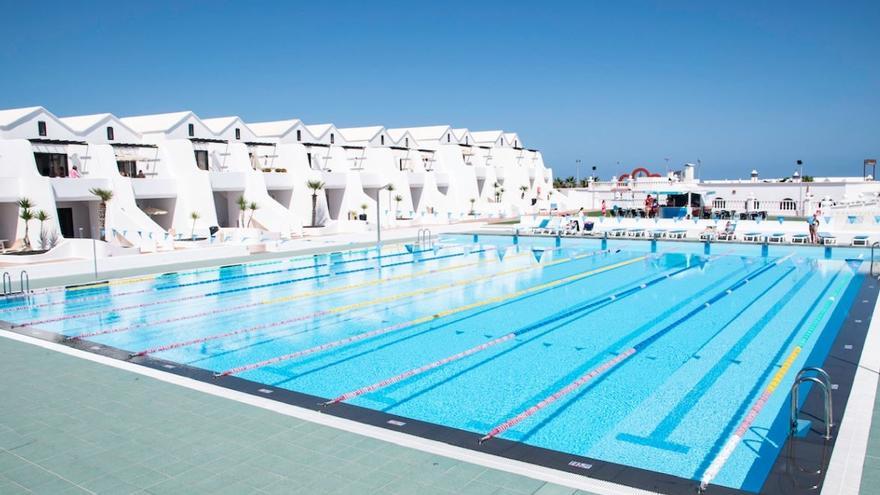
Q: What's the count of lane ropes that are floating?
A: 9